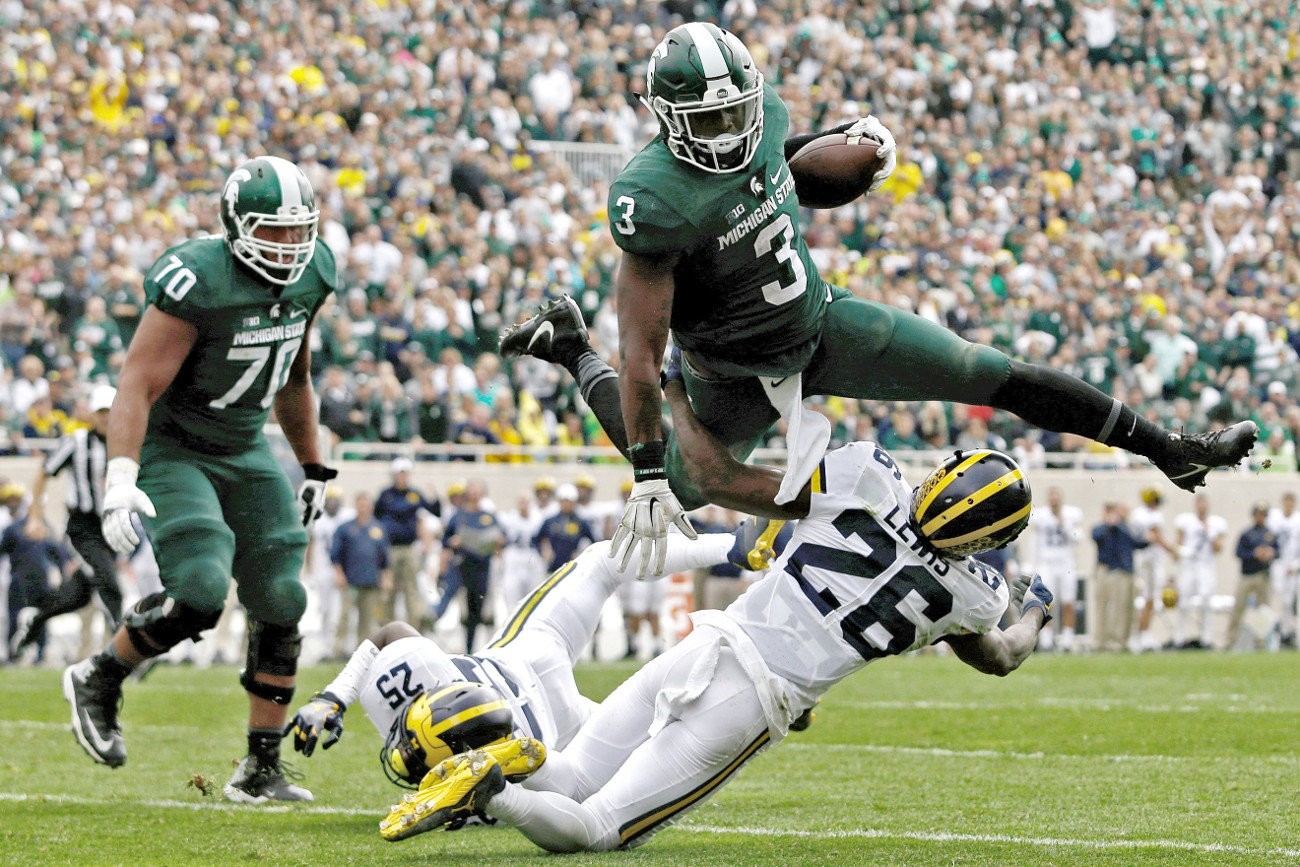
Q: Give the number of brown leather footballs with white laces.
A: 1